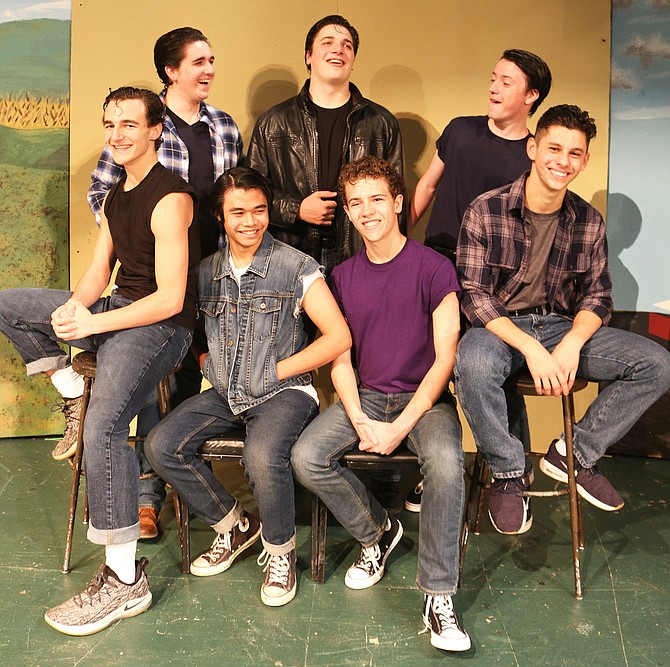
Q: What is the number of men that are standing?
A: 3